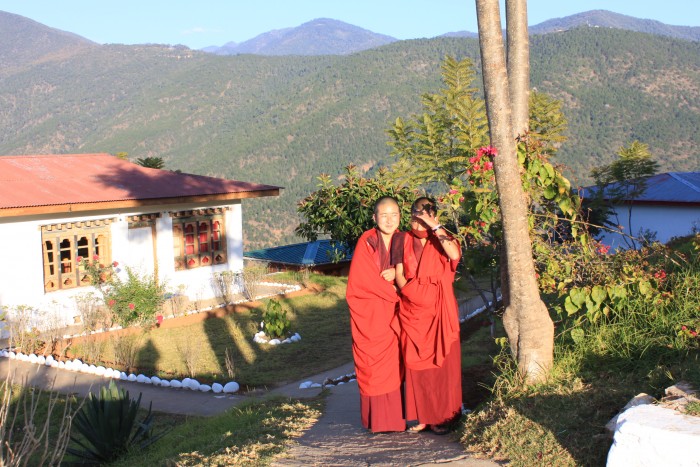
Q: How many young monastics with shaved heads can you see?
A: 2